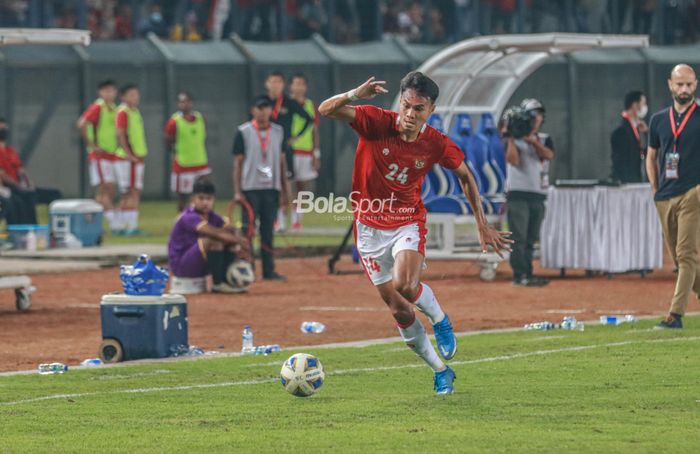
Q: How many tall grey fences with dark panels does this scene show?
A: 1